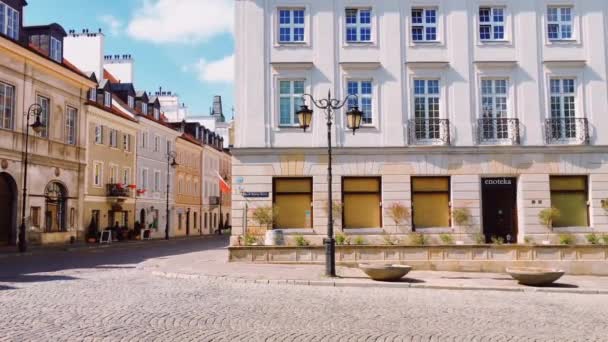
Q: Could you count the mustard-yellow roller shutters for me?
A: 4